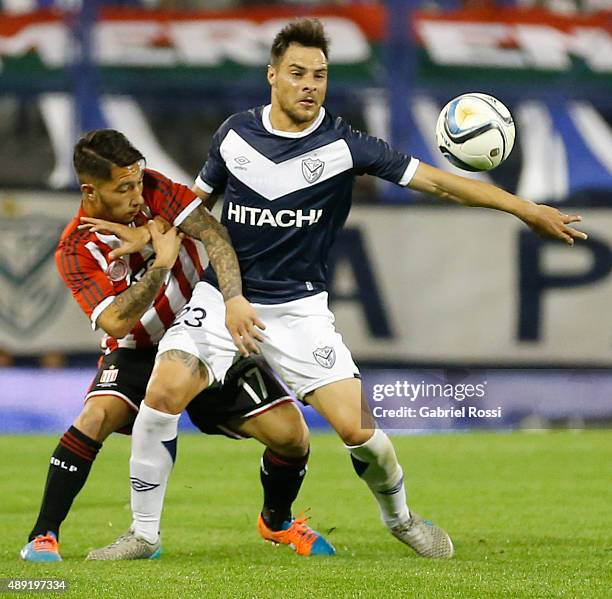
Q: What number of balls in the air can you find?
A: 1